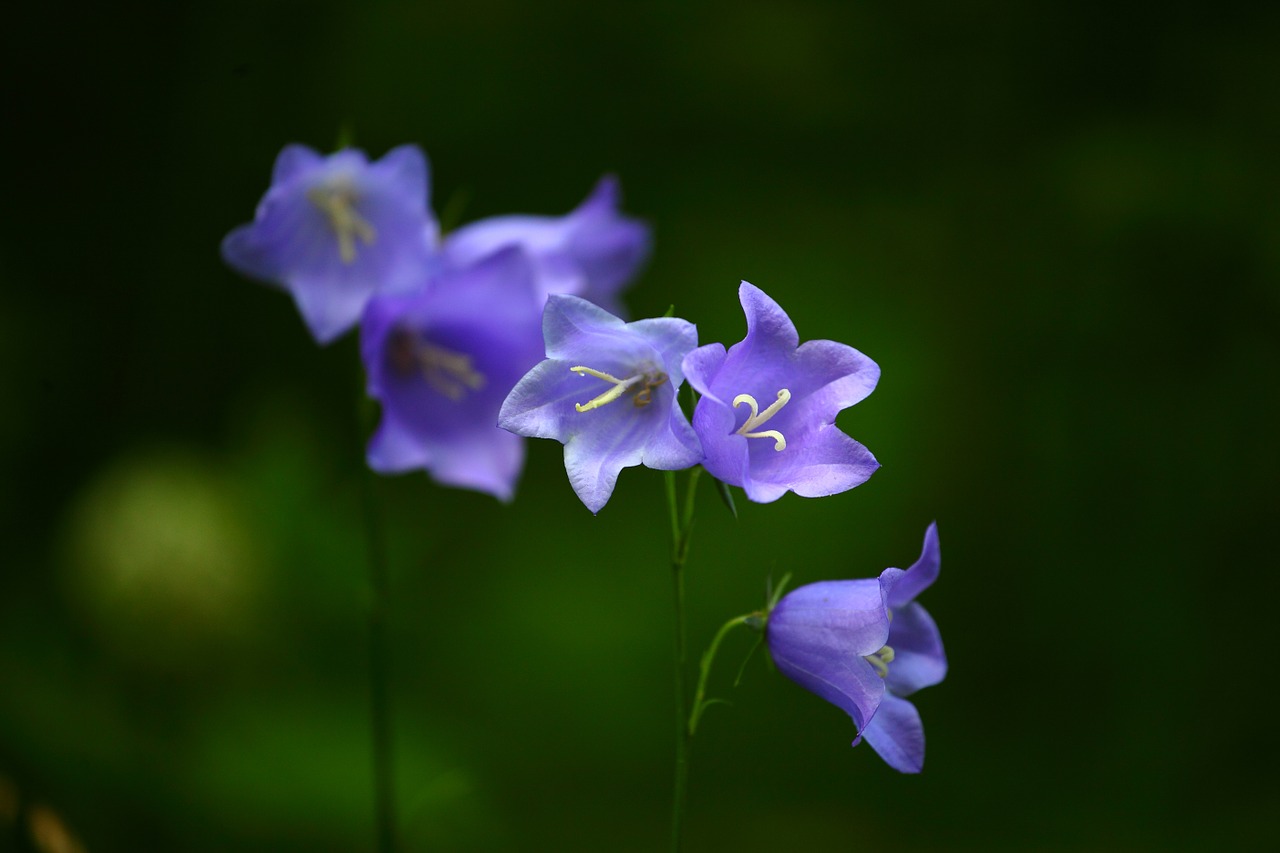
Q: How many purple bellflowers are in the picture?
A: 6